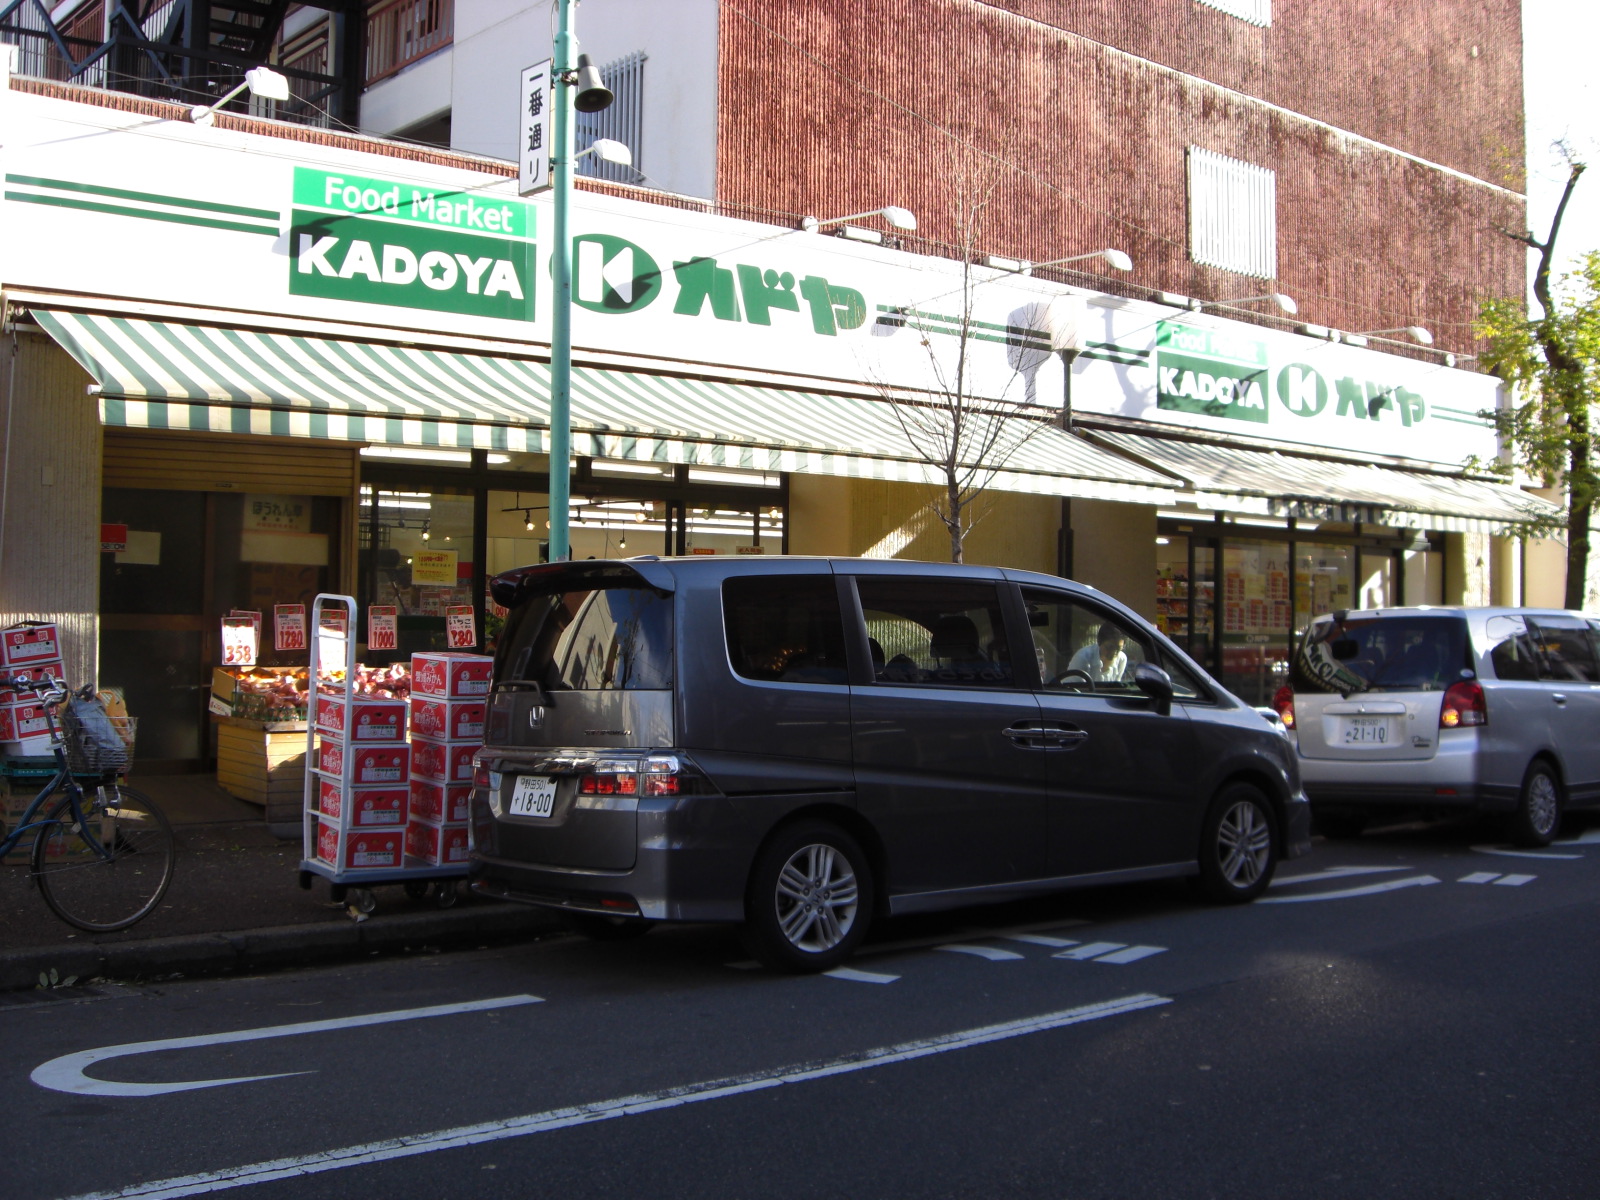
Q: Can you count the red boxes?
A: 12